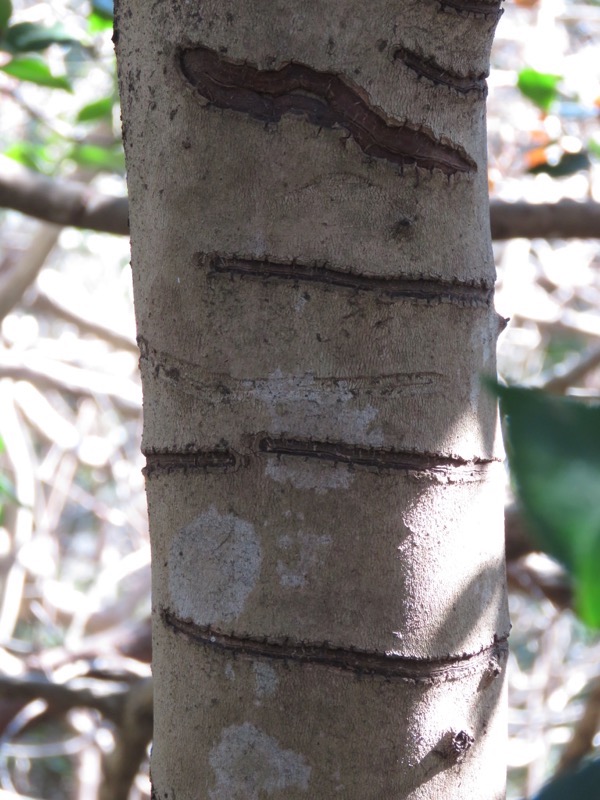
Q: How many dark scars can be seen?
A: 7